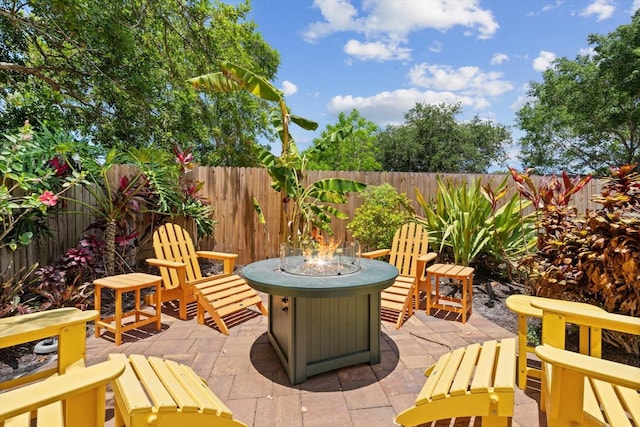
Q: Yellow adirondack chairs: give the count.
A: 4